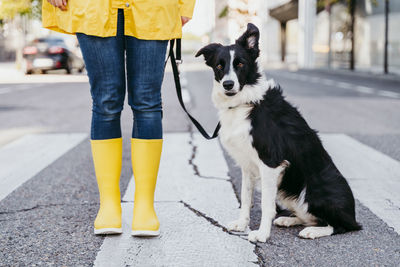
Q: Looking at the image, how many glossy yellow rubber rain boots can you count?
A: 2